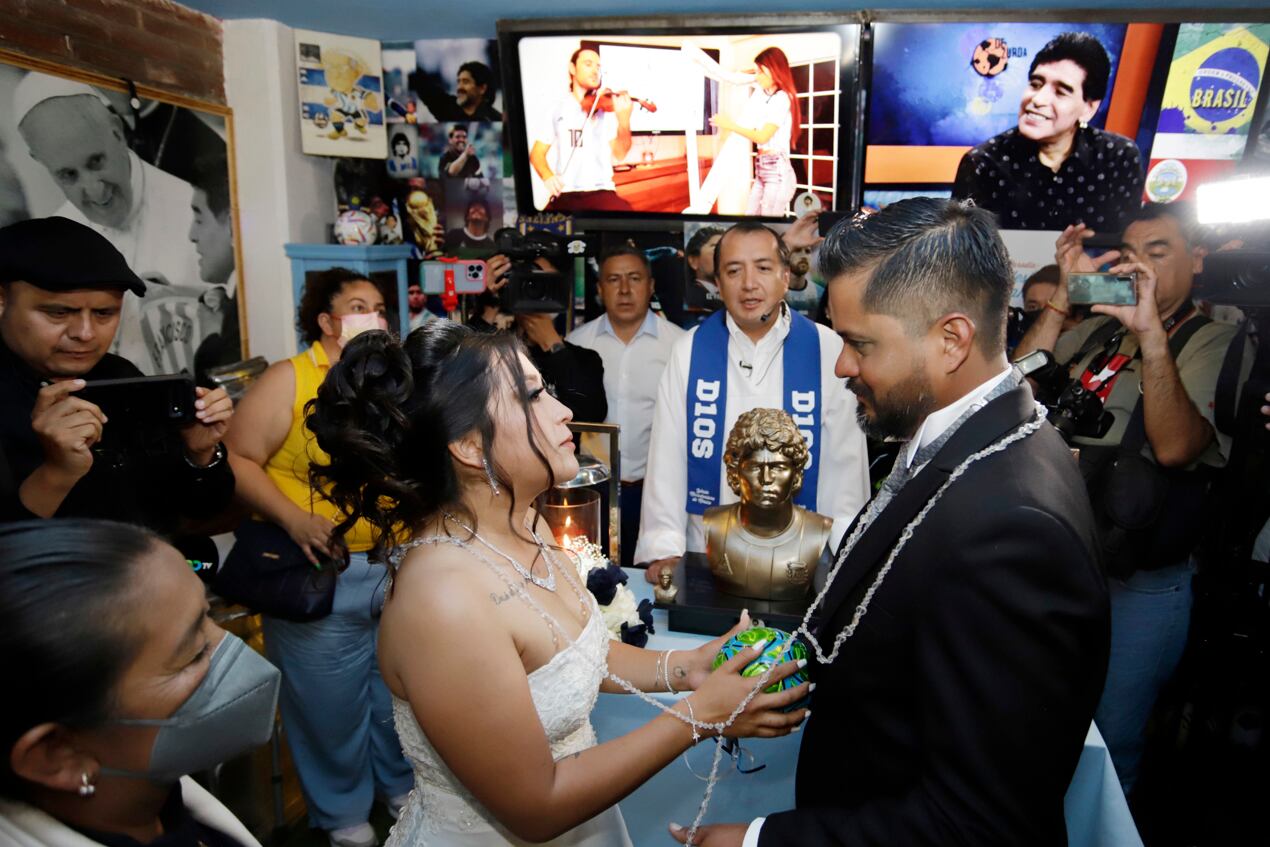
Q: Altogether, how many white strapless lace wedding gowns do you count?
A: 1